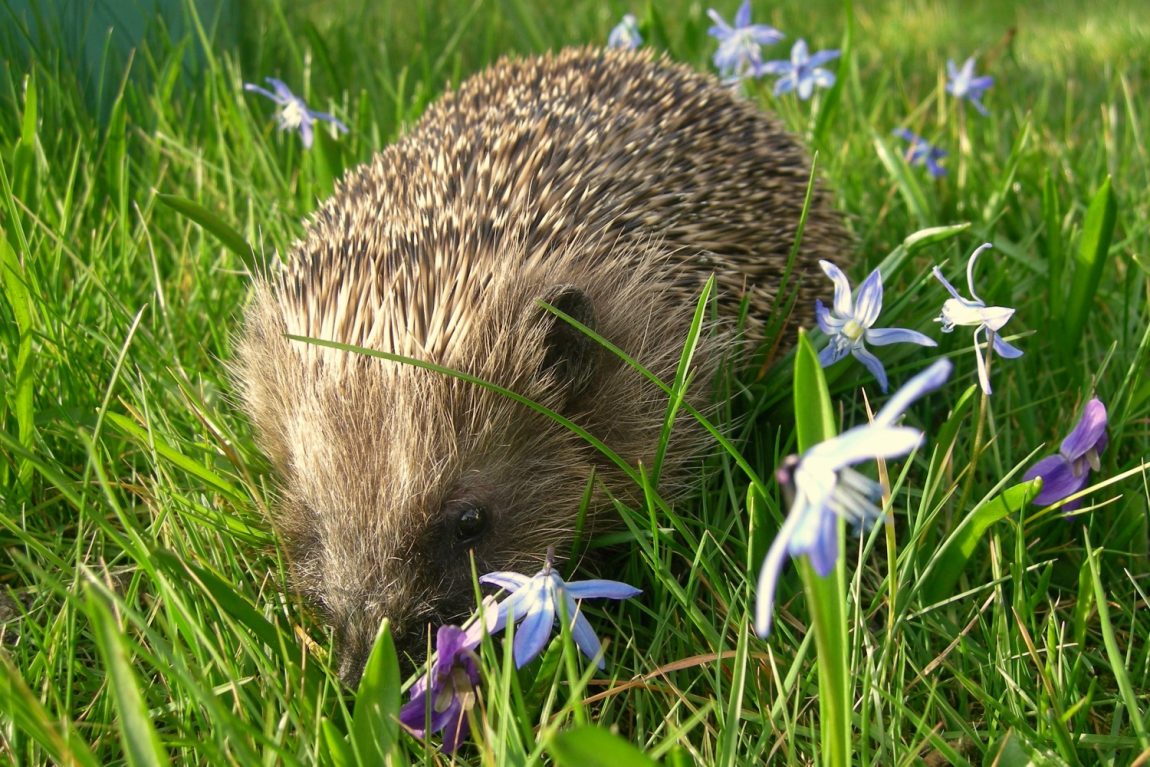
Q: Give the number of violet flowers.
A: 2